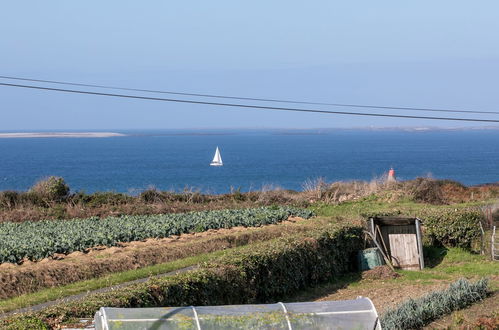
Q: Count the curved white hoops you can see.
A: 4